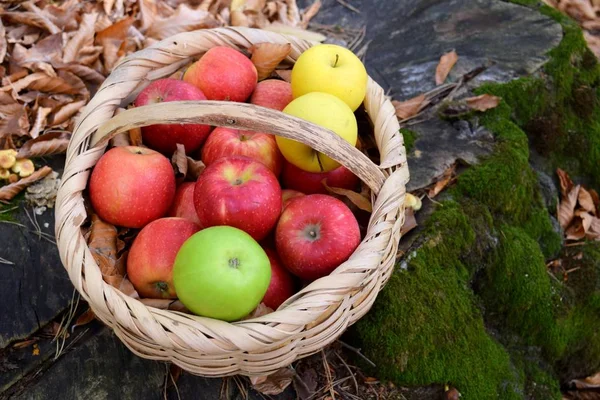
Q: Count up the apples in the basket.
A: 15